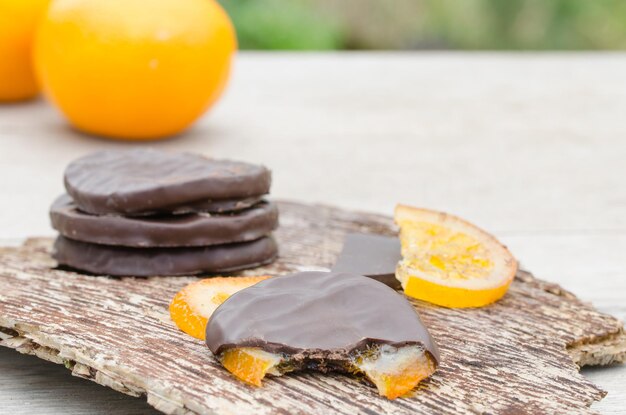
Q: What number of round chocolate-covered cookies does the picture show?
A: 4